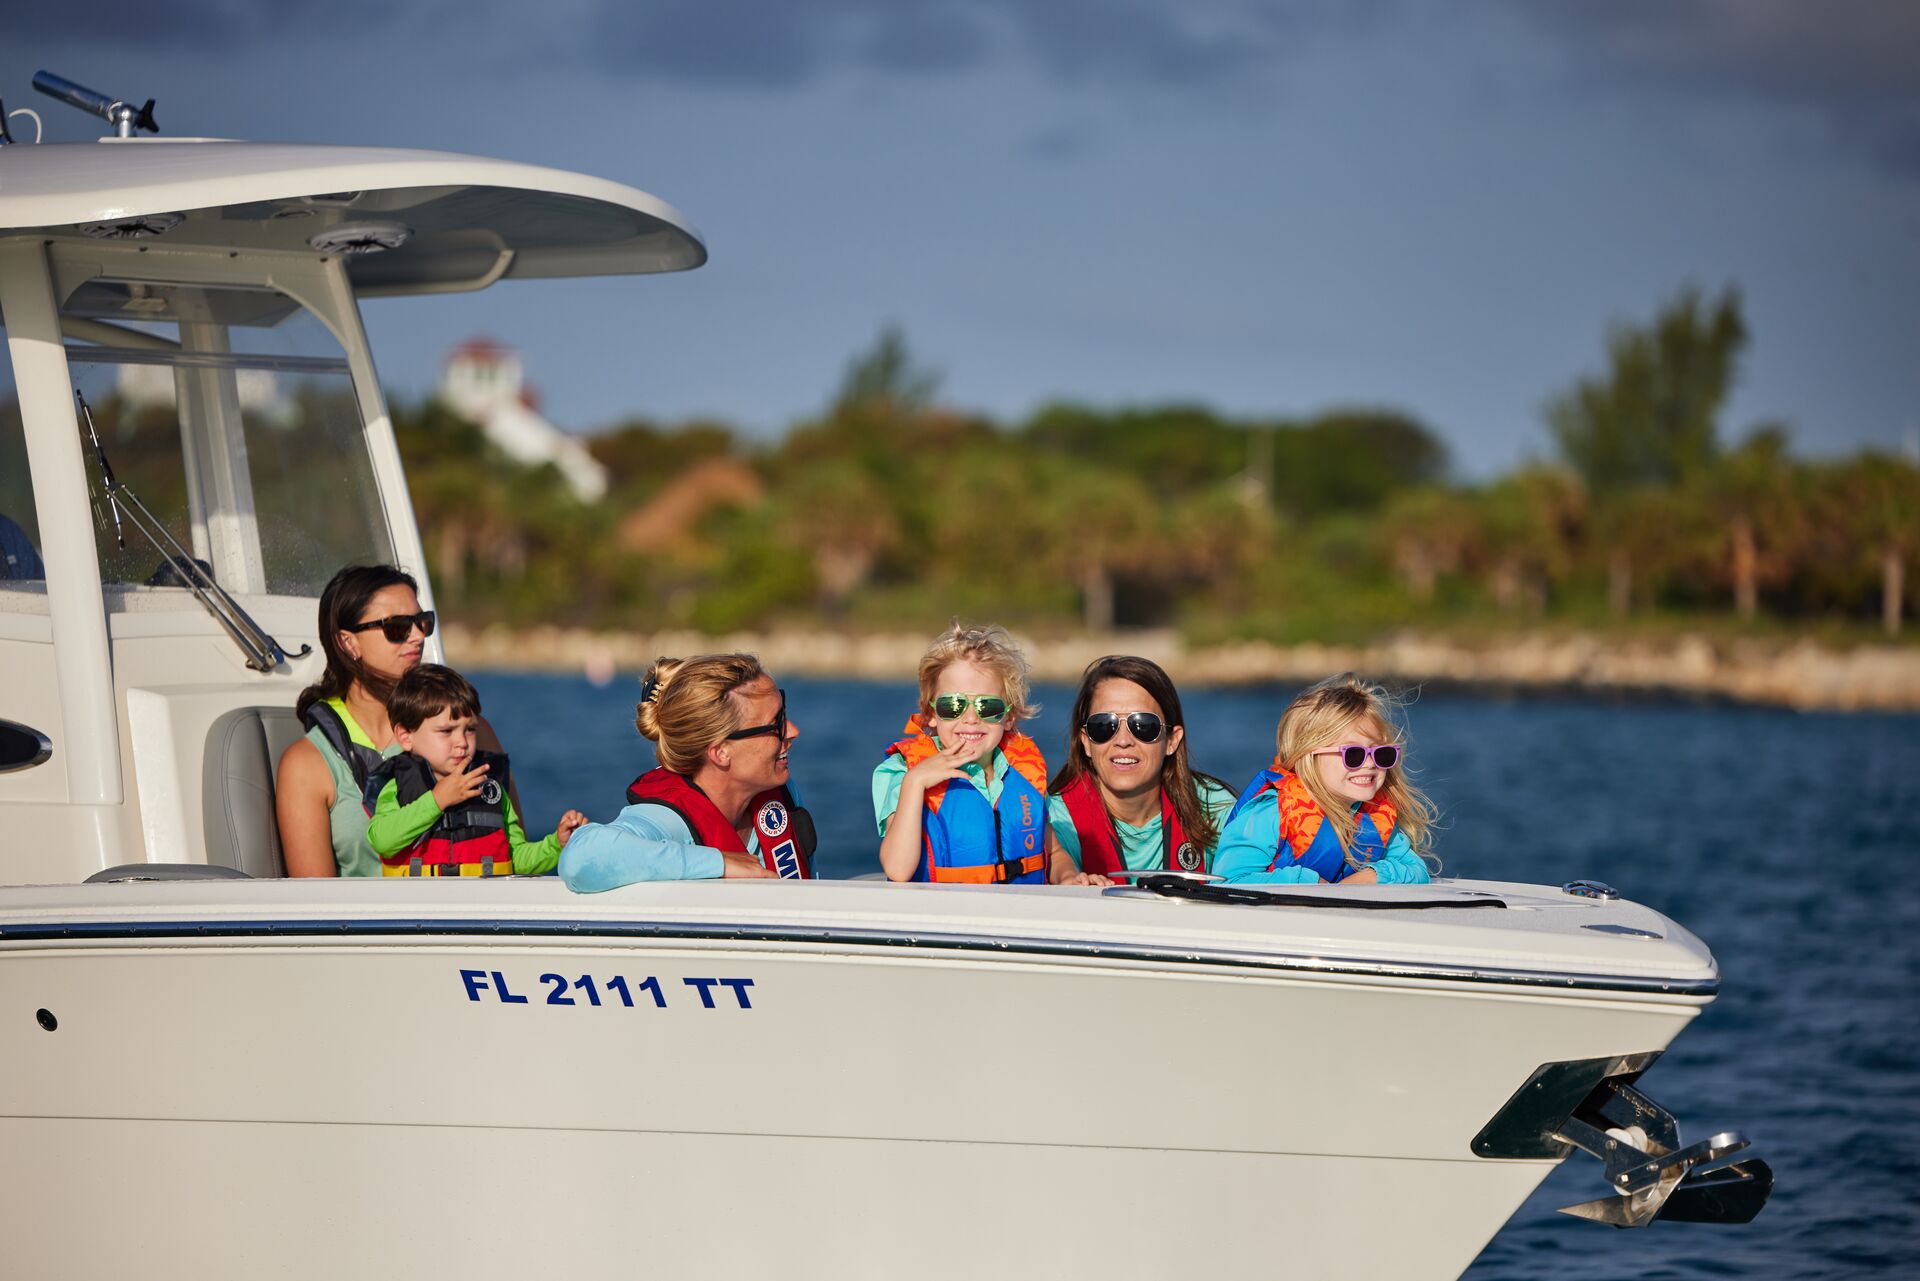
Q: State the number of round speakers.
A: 2